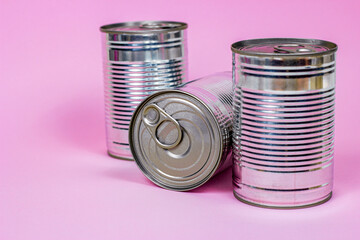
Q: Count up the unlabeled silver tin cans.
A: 3